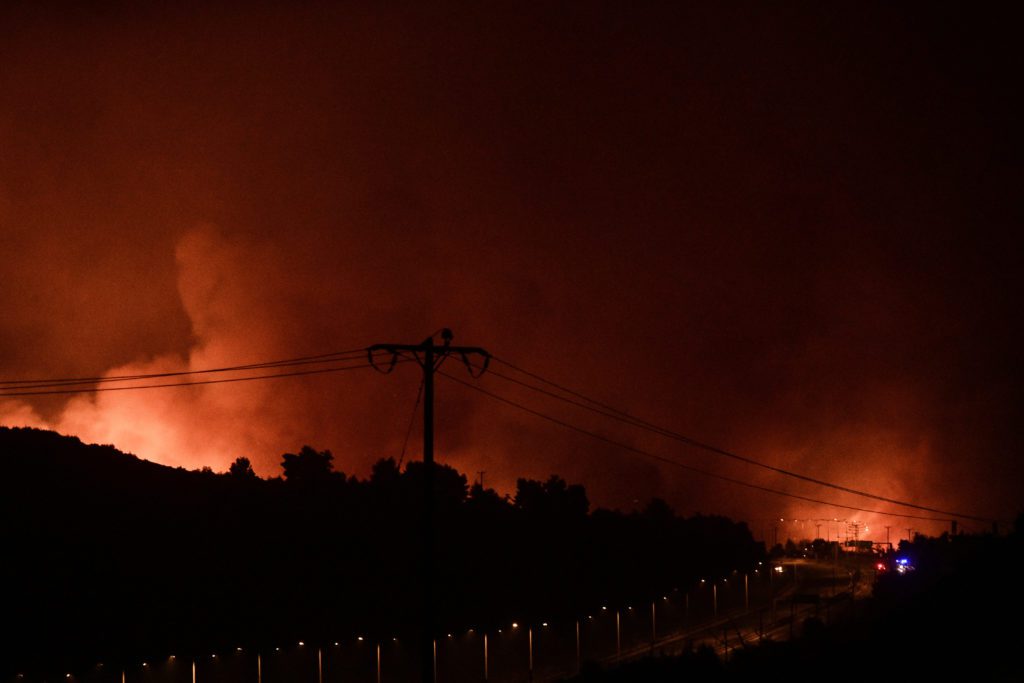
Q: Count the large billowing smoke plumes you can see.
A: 2